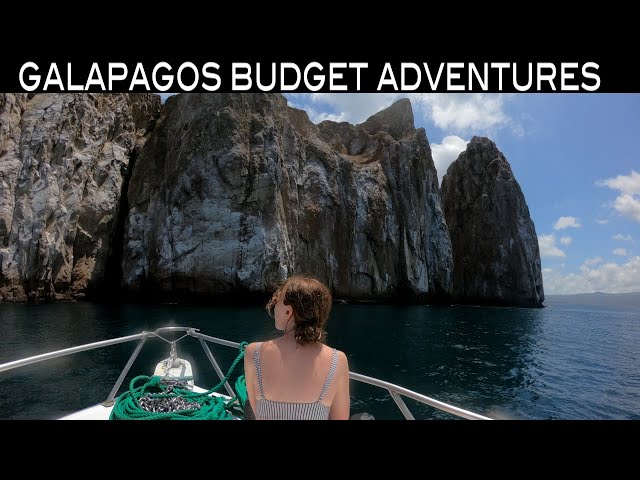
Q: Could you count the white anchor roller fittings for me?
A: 1